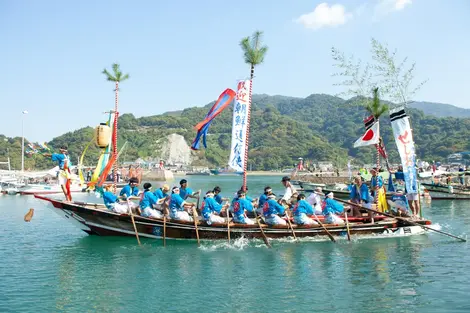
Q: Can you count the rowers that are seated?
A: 14